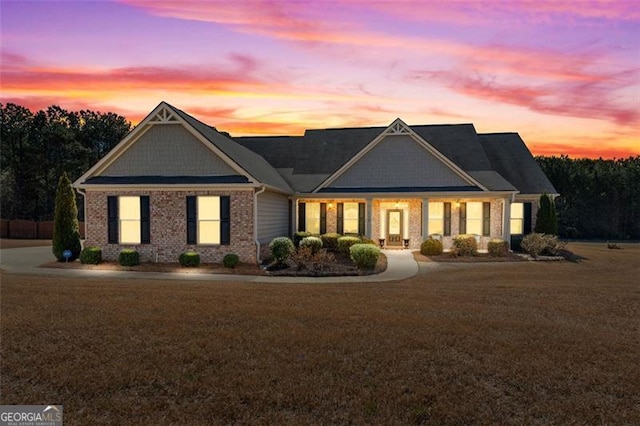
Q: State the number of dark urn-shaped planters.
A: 2